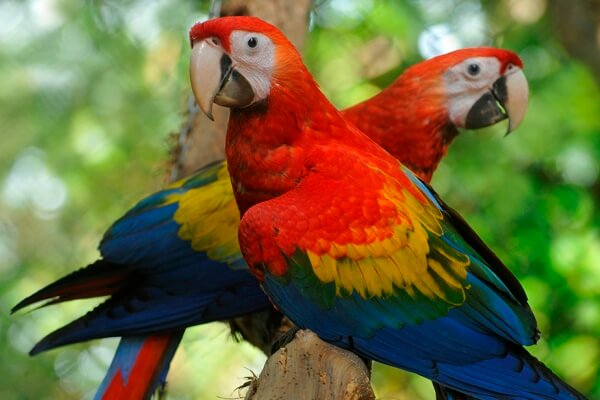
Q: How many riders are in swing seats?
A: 0